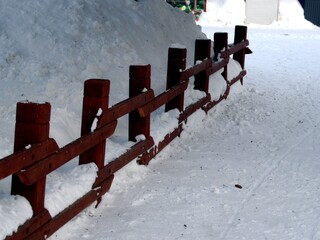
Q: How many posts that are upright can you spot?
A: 7